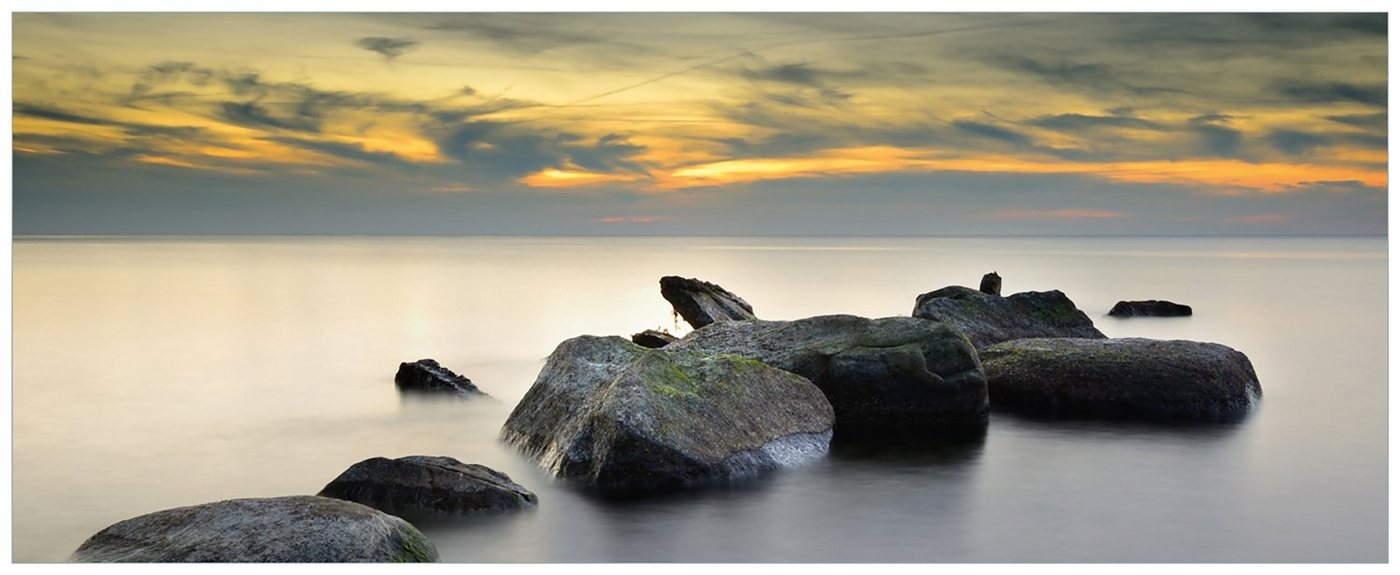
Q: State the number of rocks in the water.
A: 11